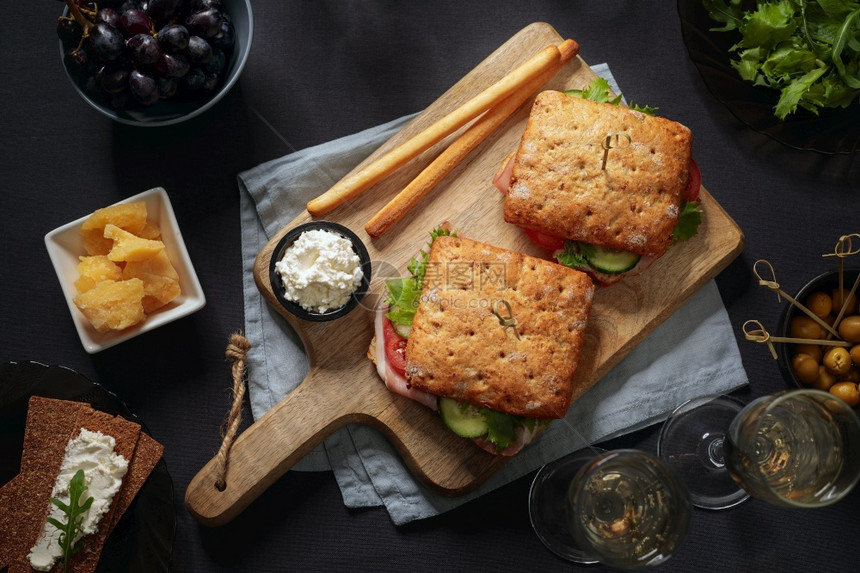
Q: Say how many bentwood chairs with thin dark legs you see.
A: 0